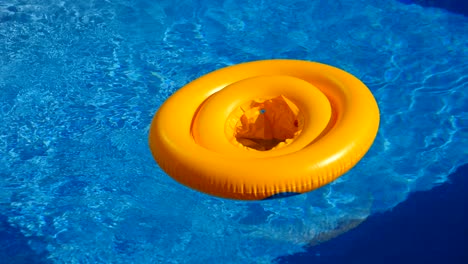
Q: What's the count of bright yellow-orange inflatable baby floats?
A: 1